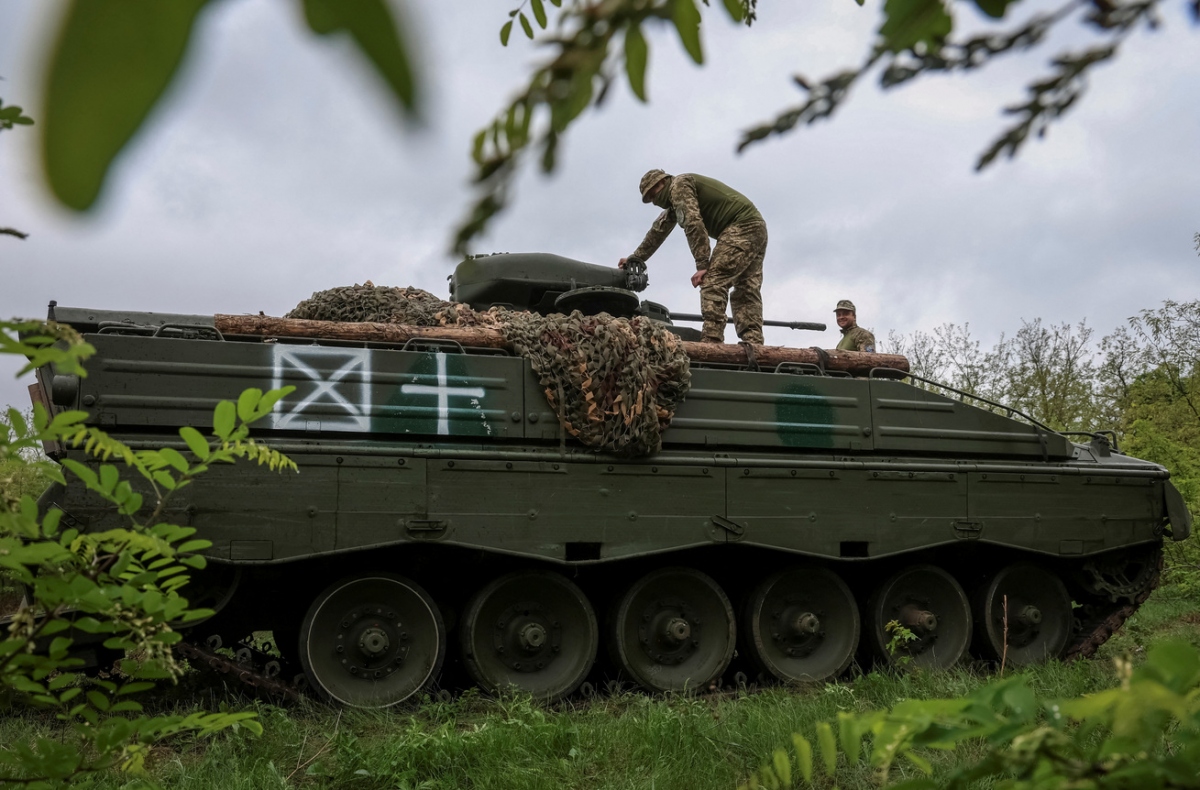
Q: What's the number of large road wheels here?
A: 6